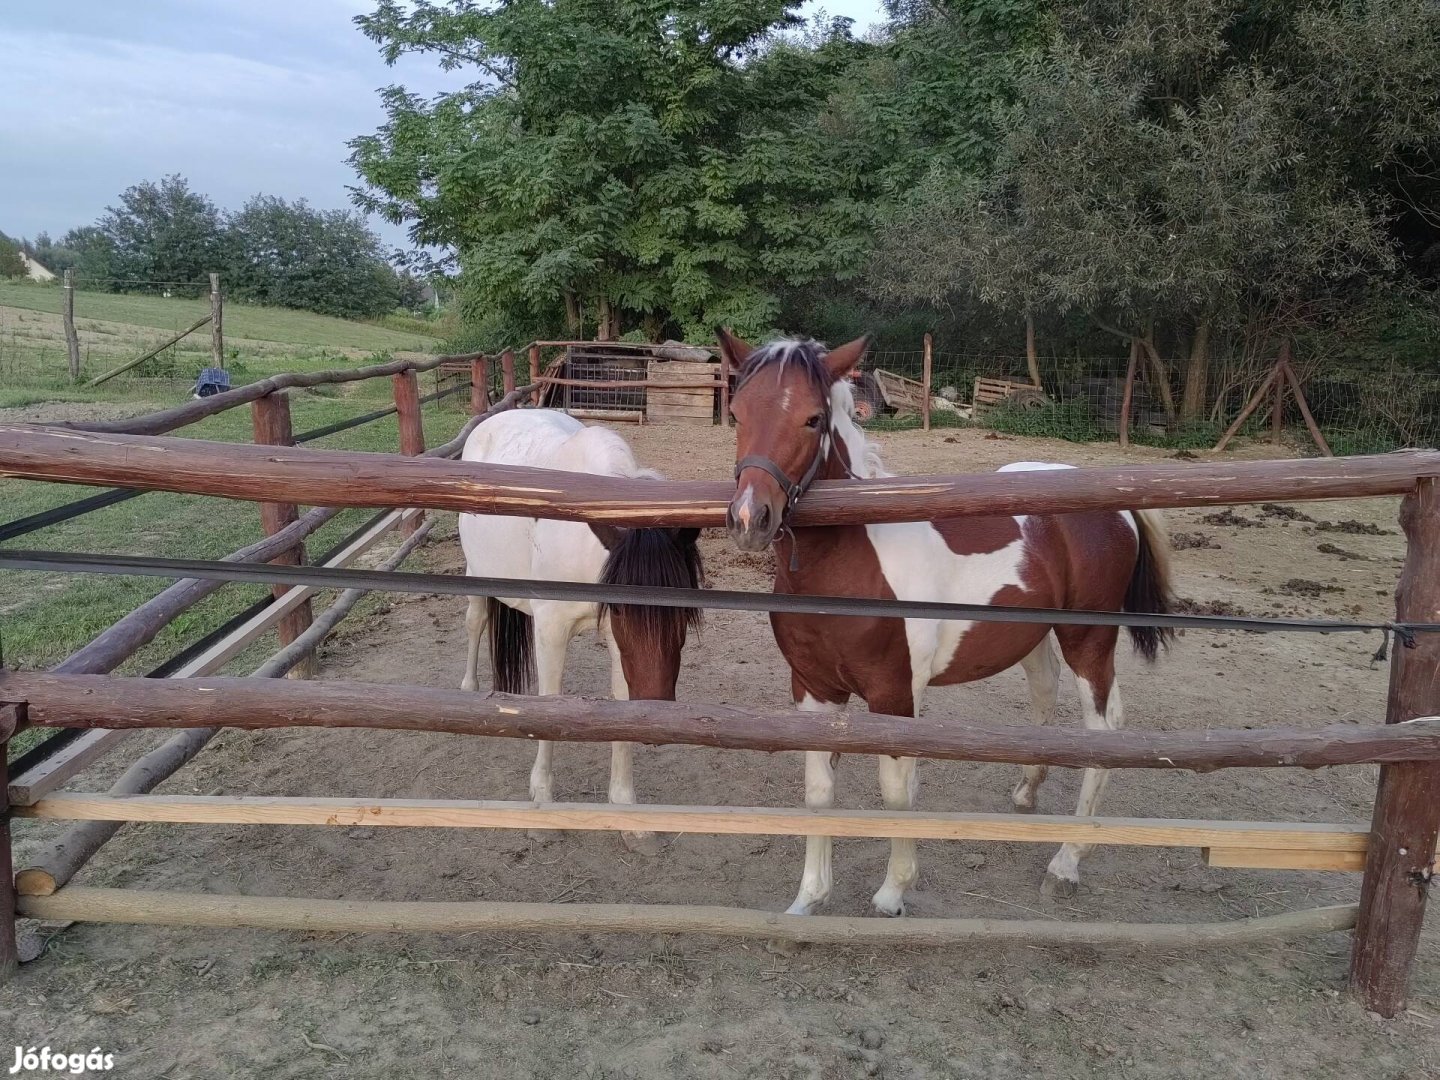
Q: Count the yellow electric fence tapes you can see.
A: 0